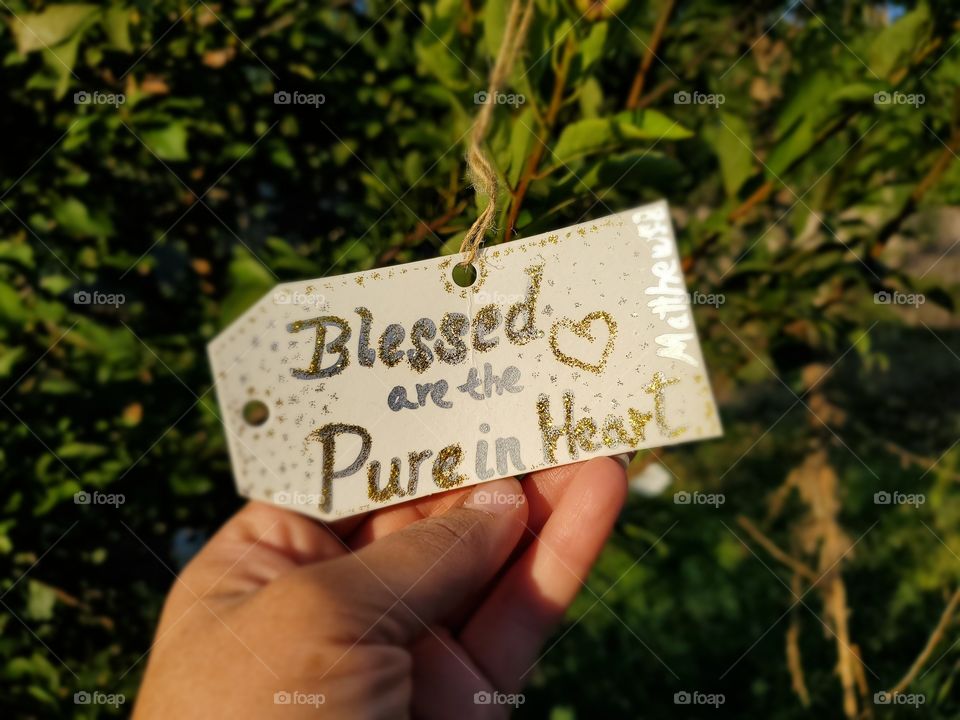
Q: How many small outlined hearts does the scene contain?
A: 1